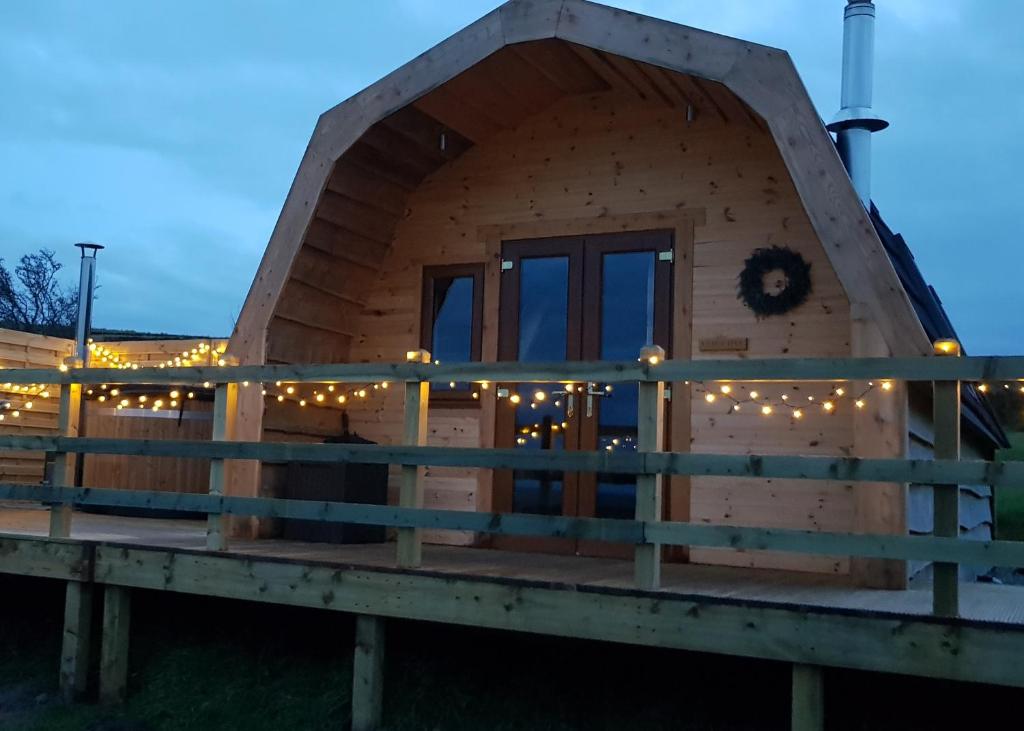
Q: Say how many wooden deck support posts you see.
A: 4